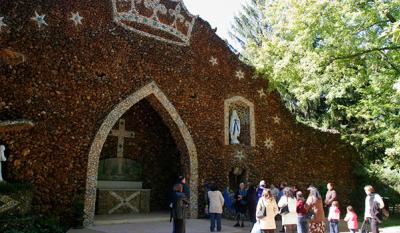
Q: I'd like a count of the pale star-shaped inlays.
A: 9